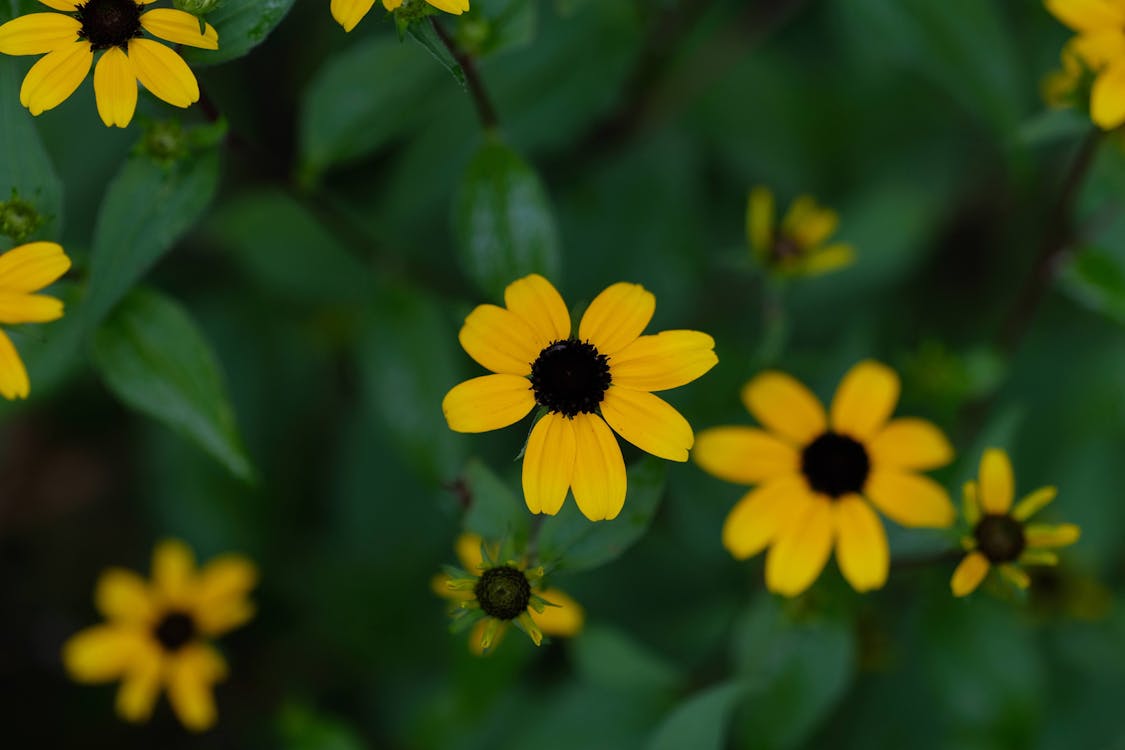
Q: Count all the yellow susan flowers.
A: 10